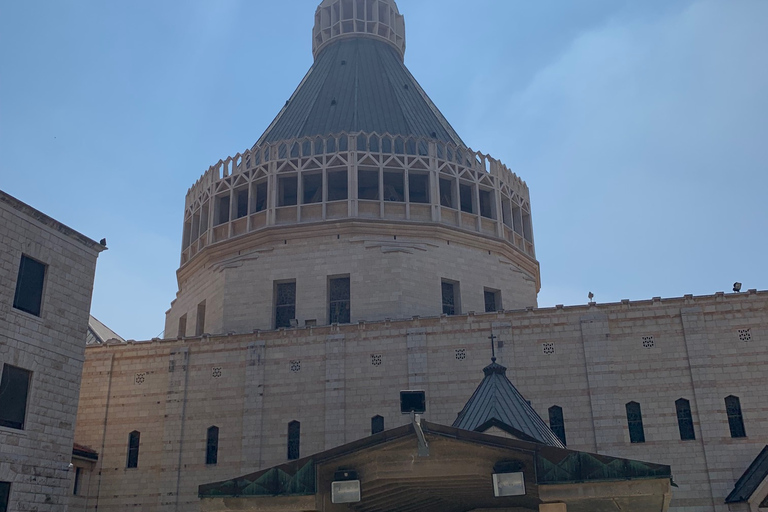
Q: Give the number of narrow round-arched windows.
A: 8